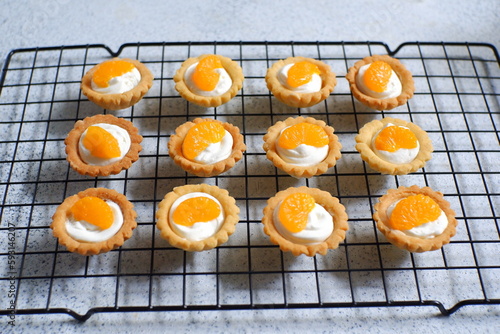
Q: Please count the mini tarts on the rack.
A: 12